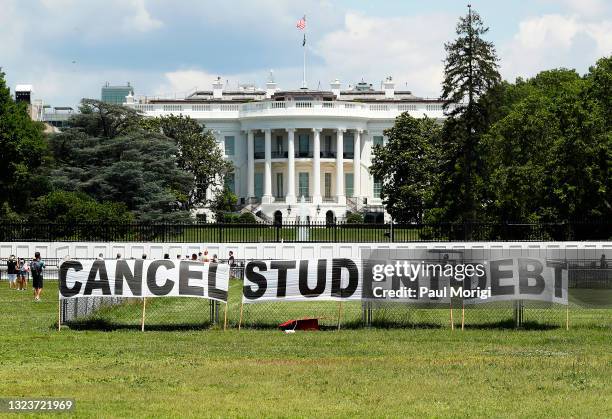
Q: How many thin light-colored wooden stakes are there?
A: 8